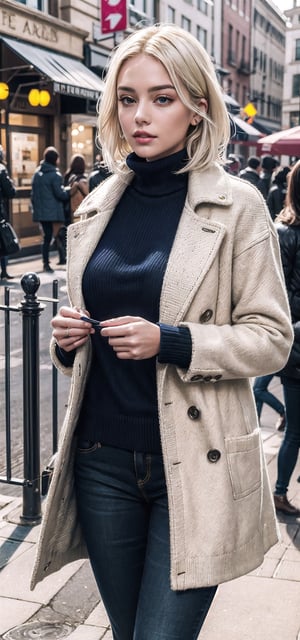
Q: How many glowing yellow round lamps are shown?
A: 3